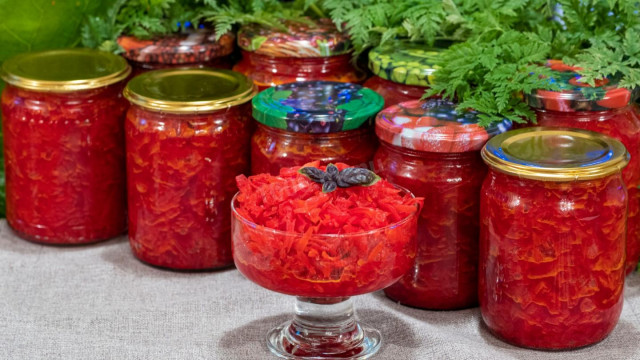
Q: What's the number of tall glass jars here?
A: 9